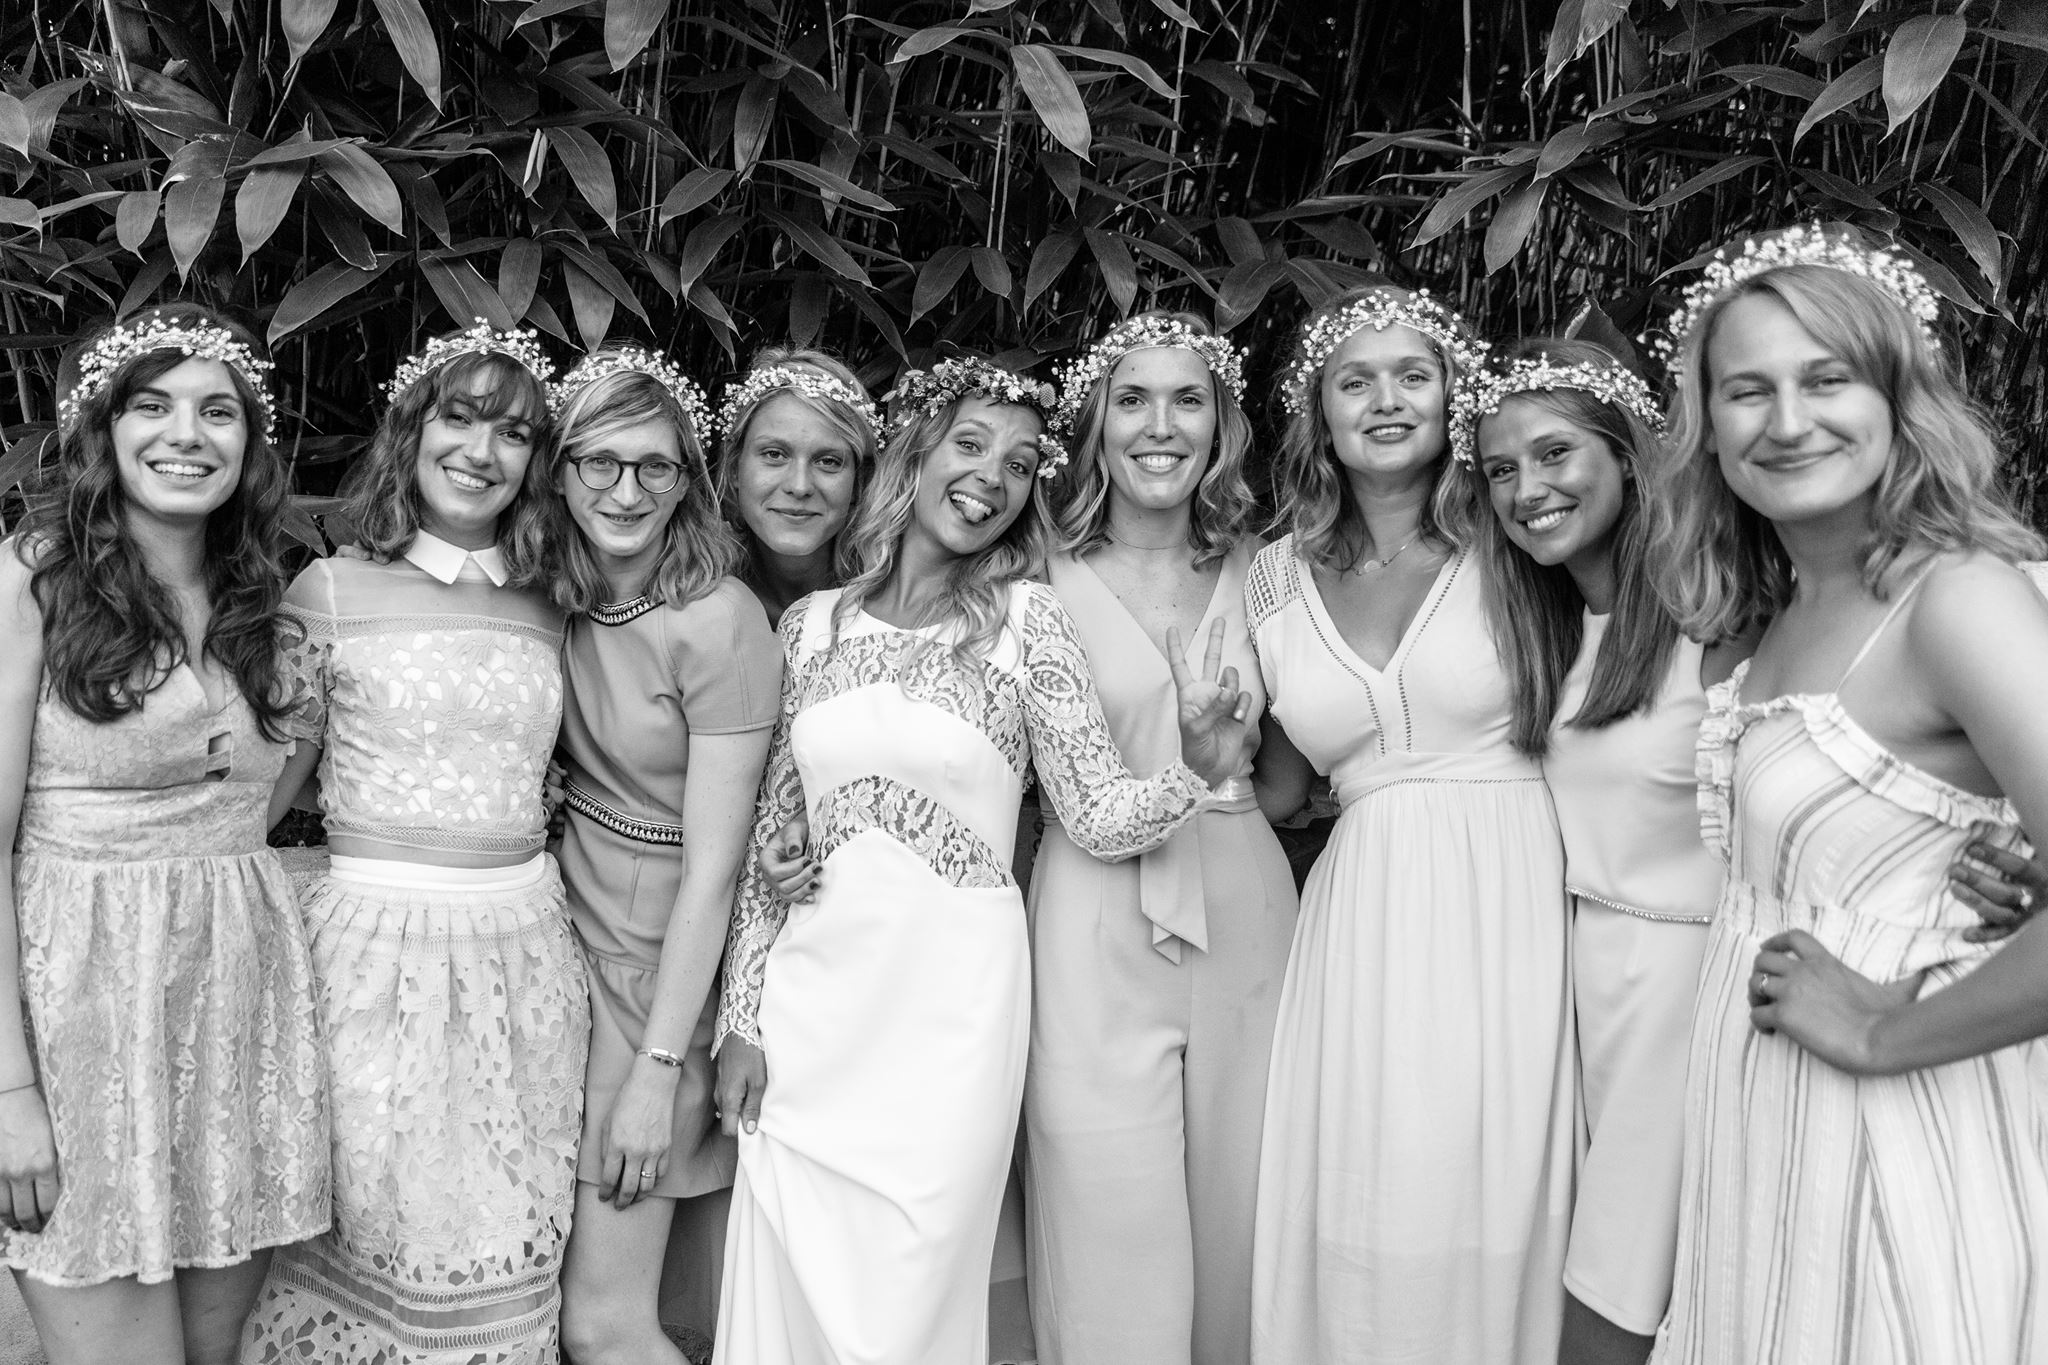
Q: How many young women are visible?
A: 9